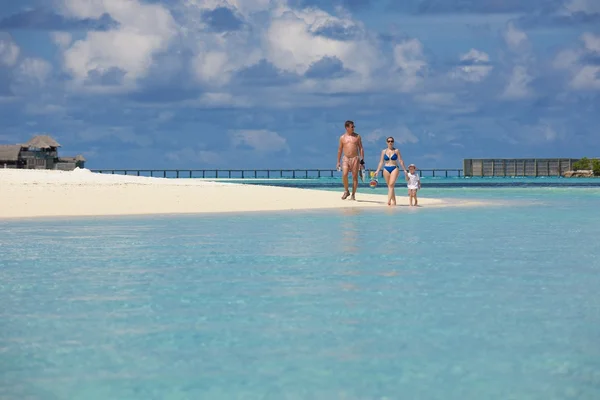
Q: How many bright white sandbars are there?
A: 1